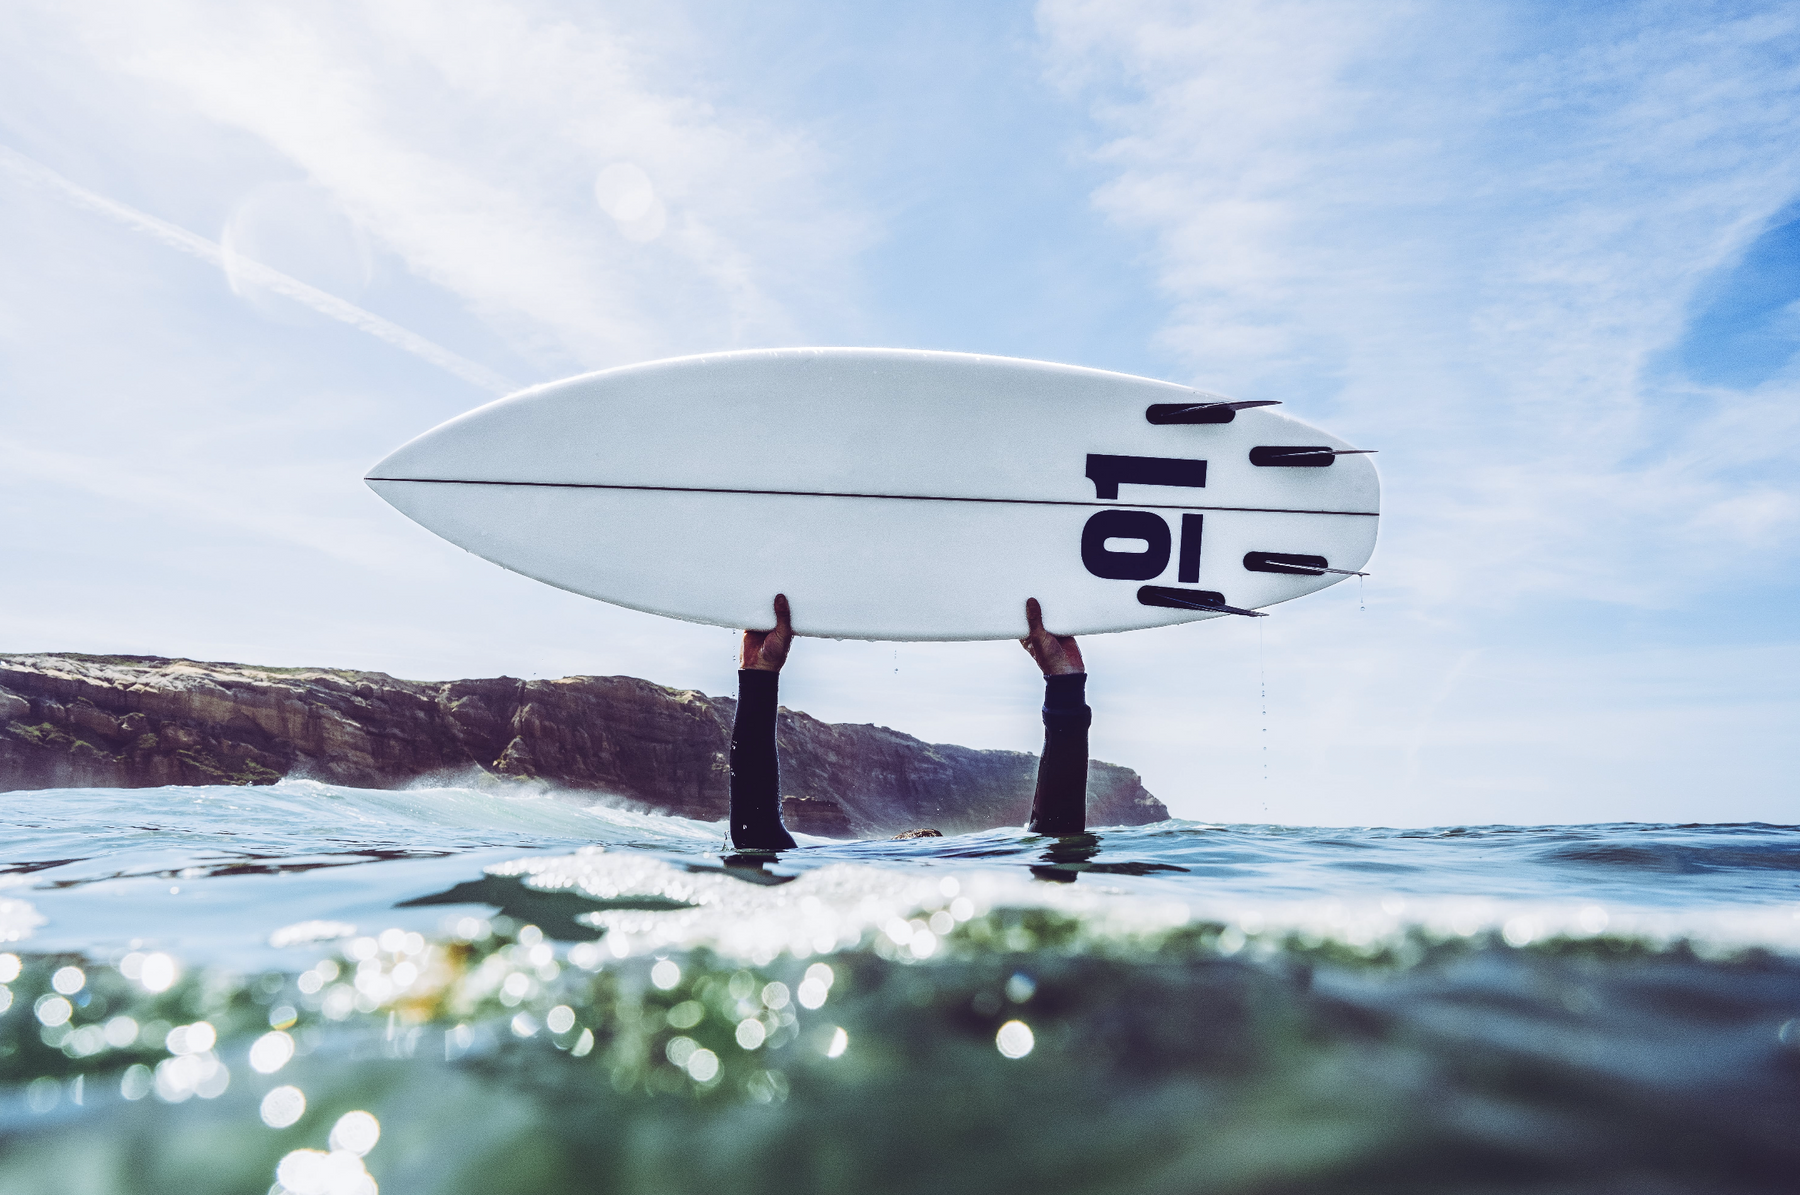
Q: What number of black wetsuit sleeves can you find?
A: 2